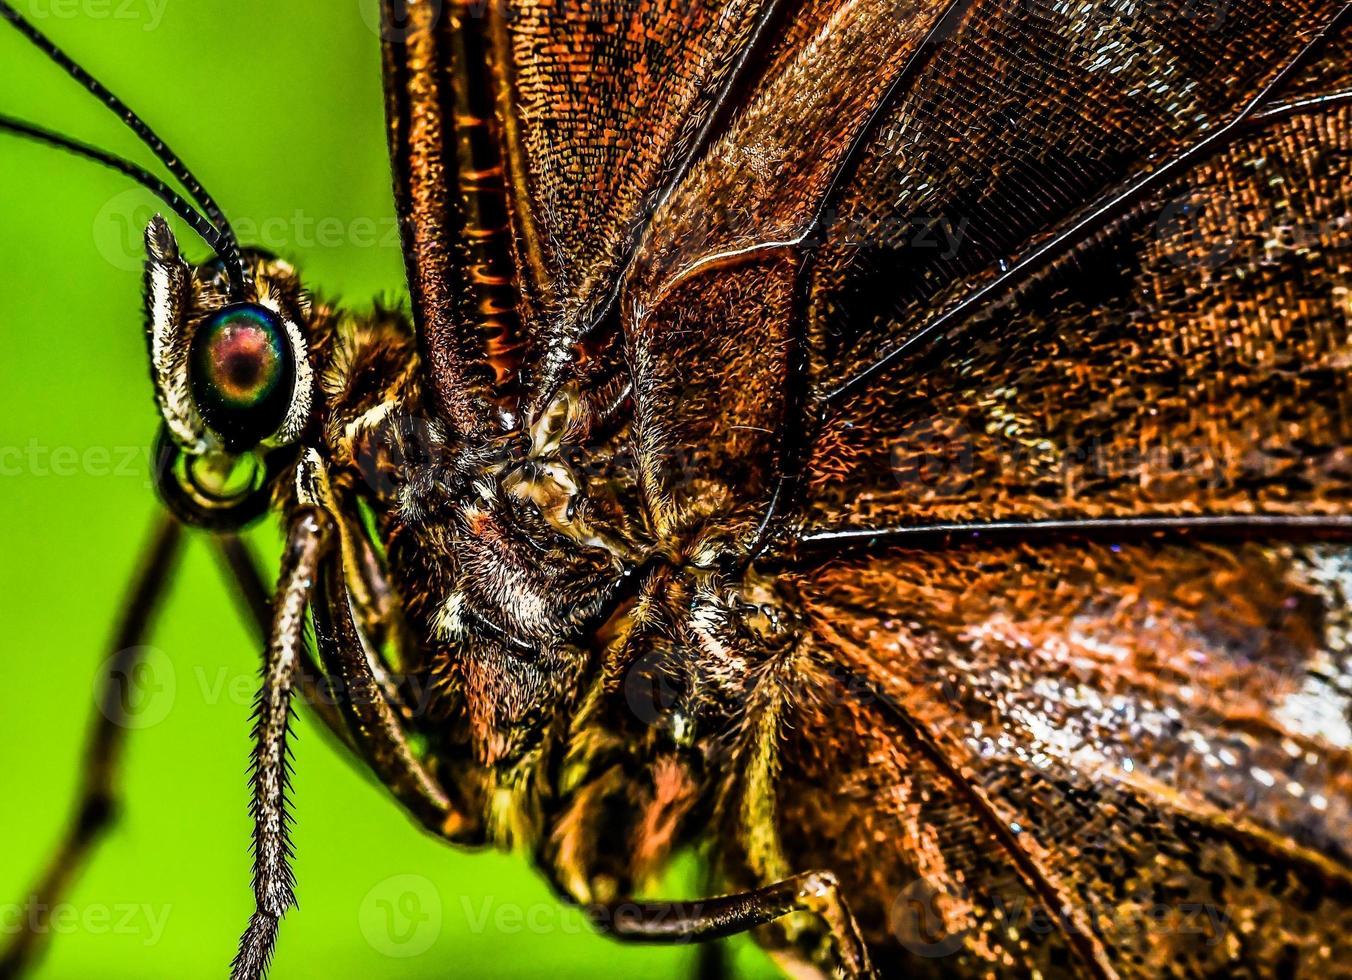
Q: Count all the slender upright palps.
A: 1